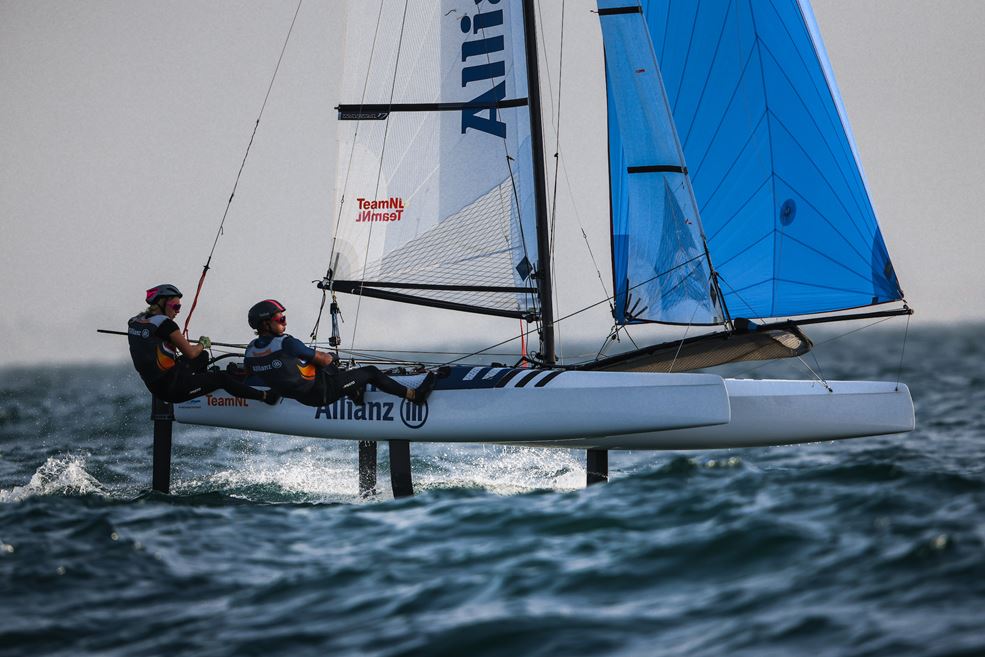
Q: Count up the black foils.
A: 4